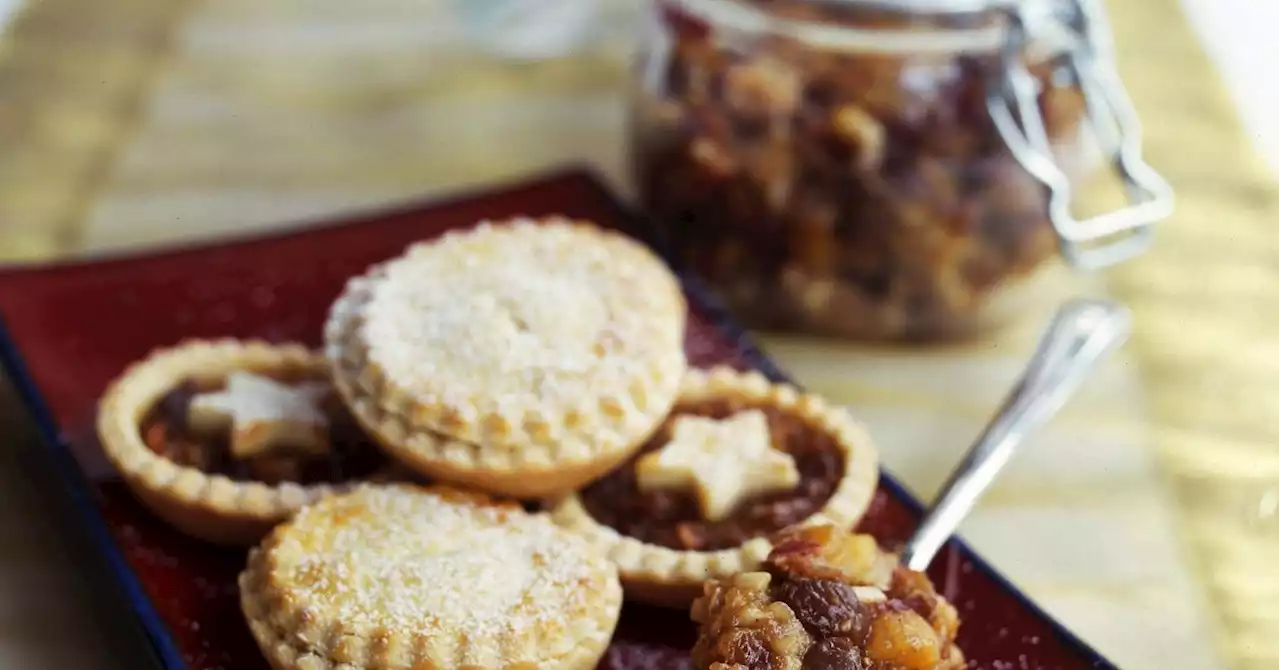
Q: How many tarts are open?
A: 2